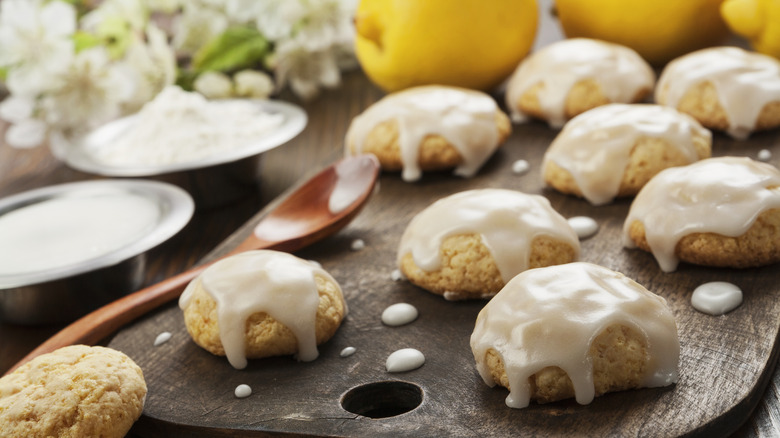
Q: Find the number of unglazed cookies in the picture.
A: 1